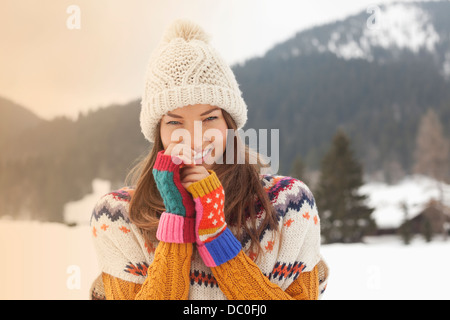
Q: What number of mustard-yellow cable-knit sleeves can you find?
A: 2